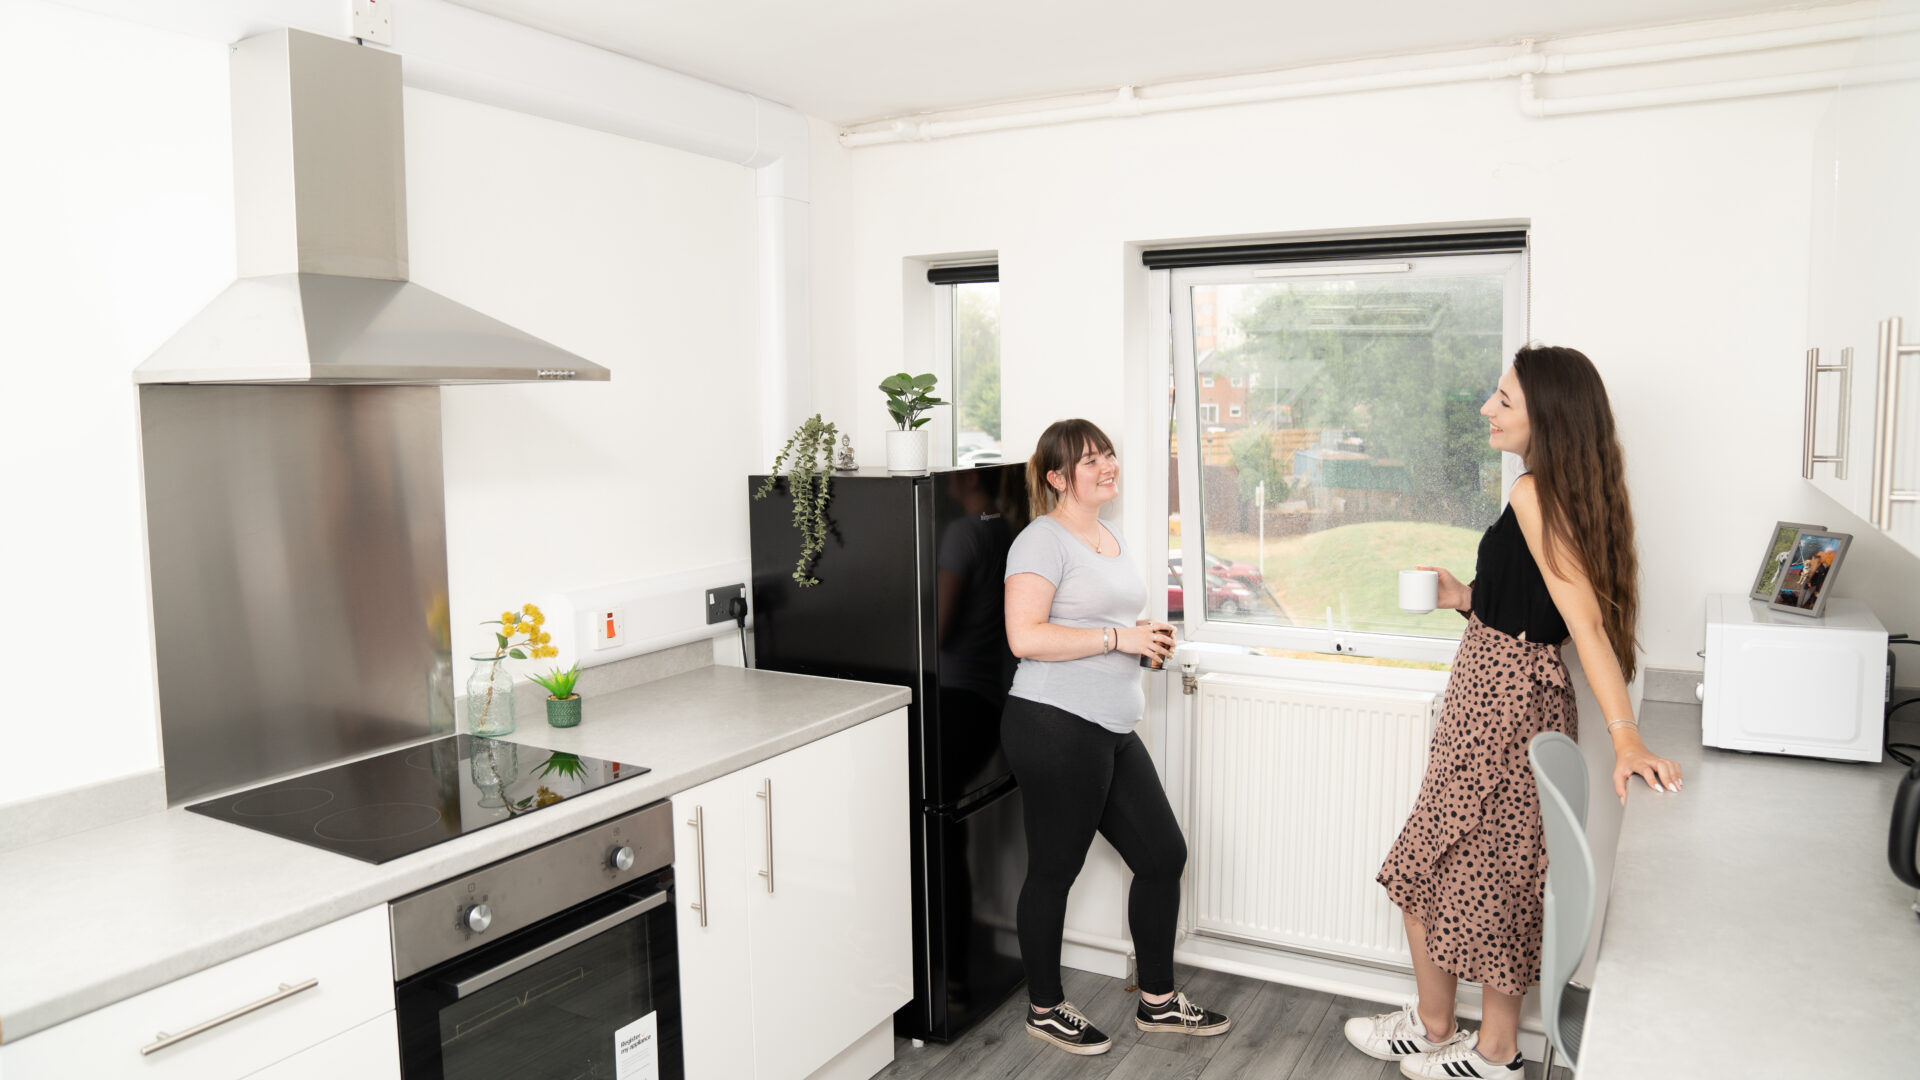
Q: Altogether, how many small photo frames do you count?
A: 2